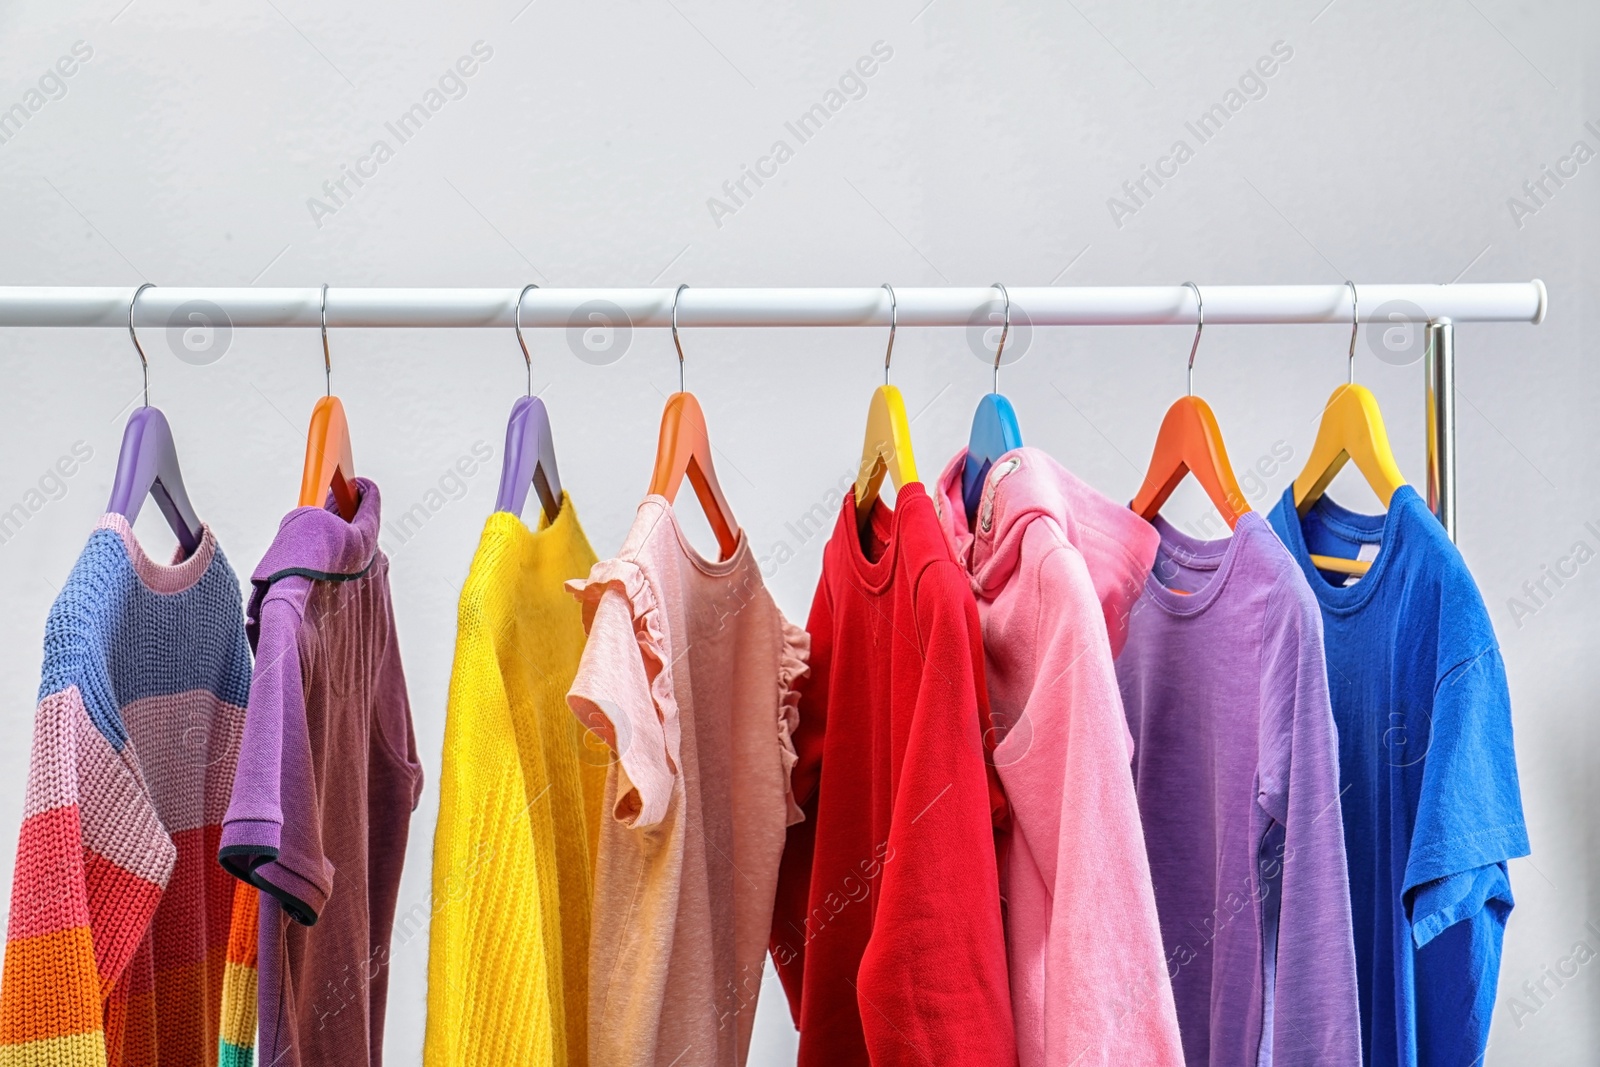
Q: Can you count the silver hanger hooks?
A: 8